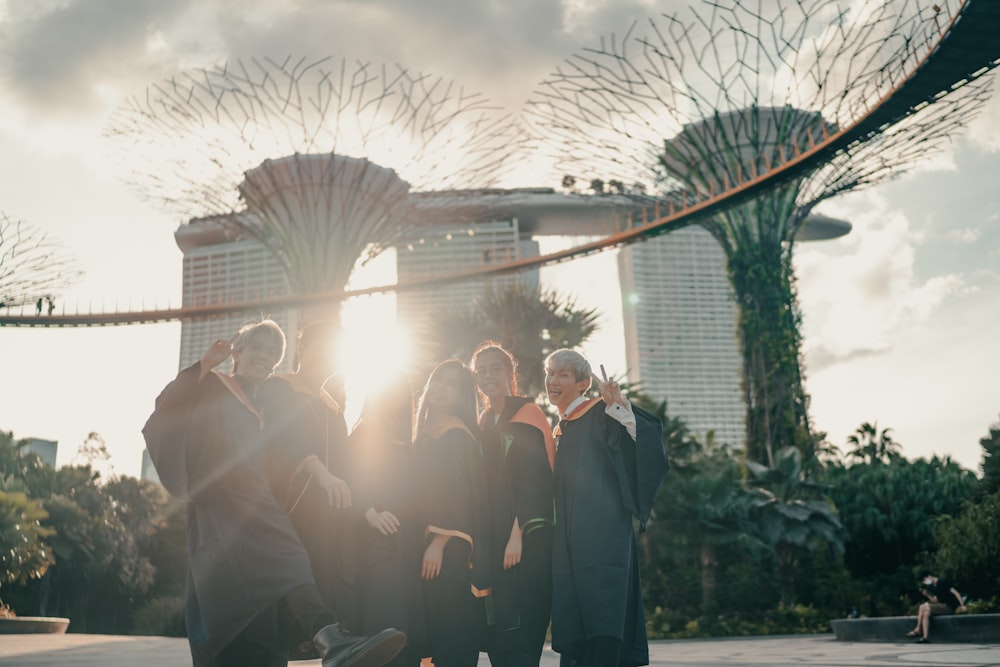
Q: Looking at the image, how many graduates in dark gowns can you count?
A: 6